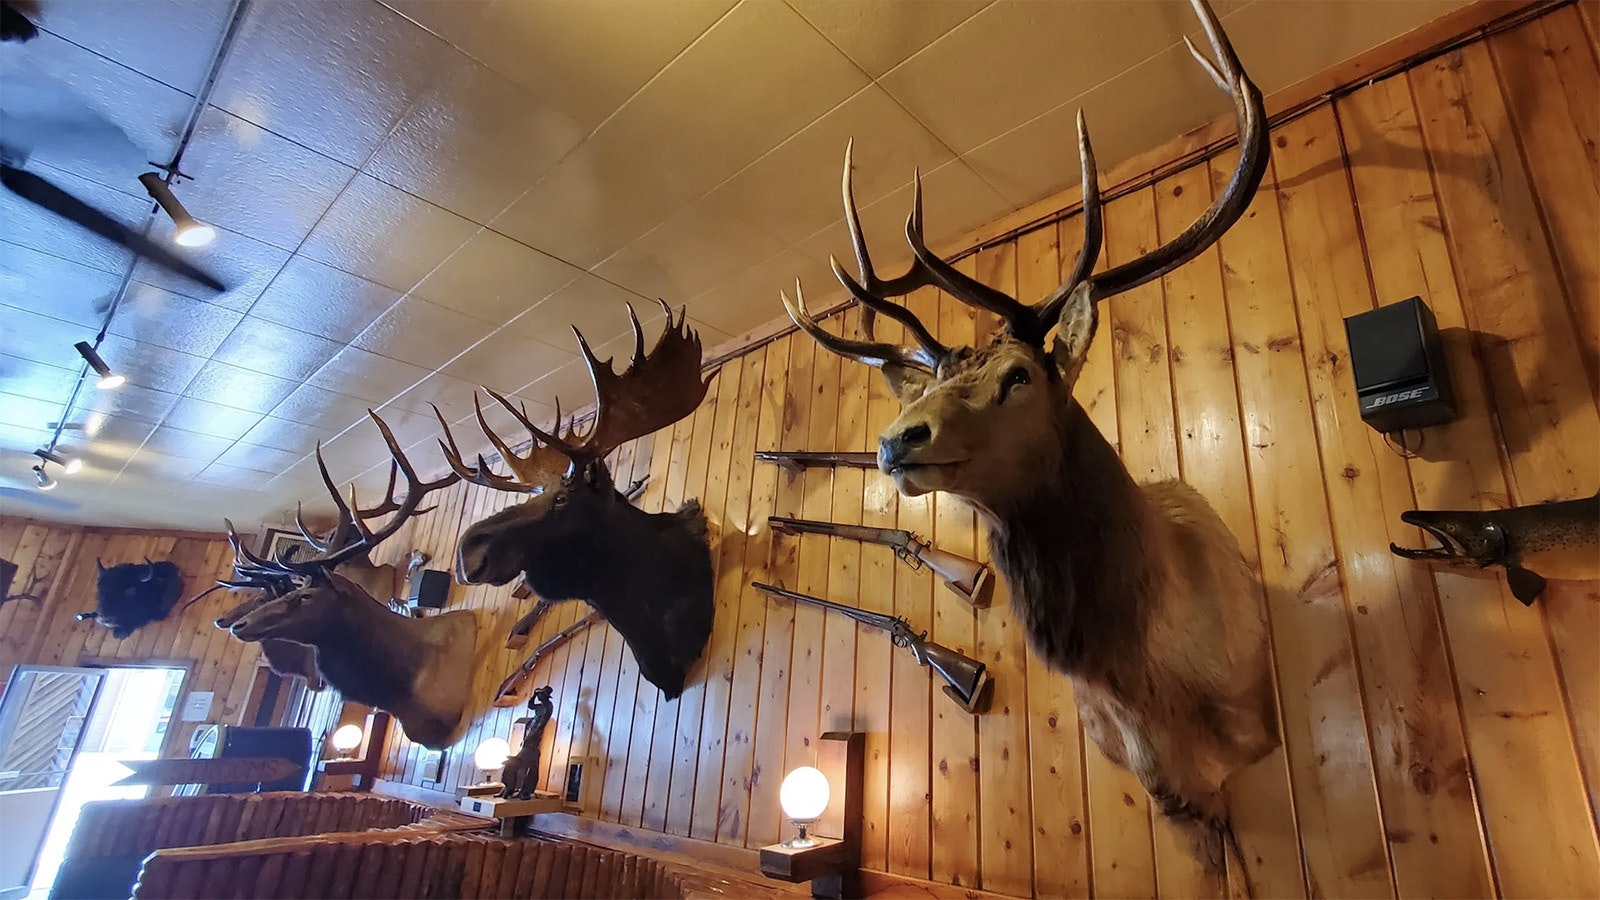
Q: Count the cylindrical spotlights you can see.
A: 4